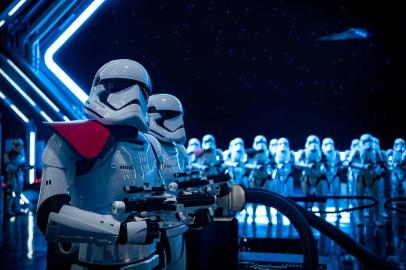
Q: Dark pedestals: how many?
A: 1